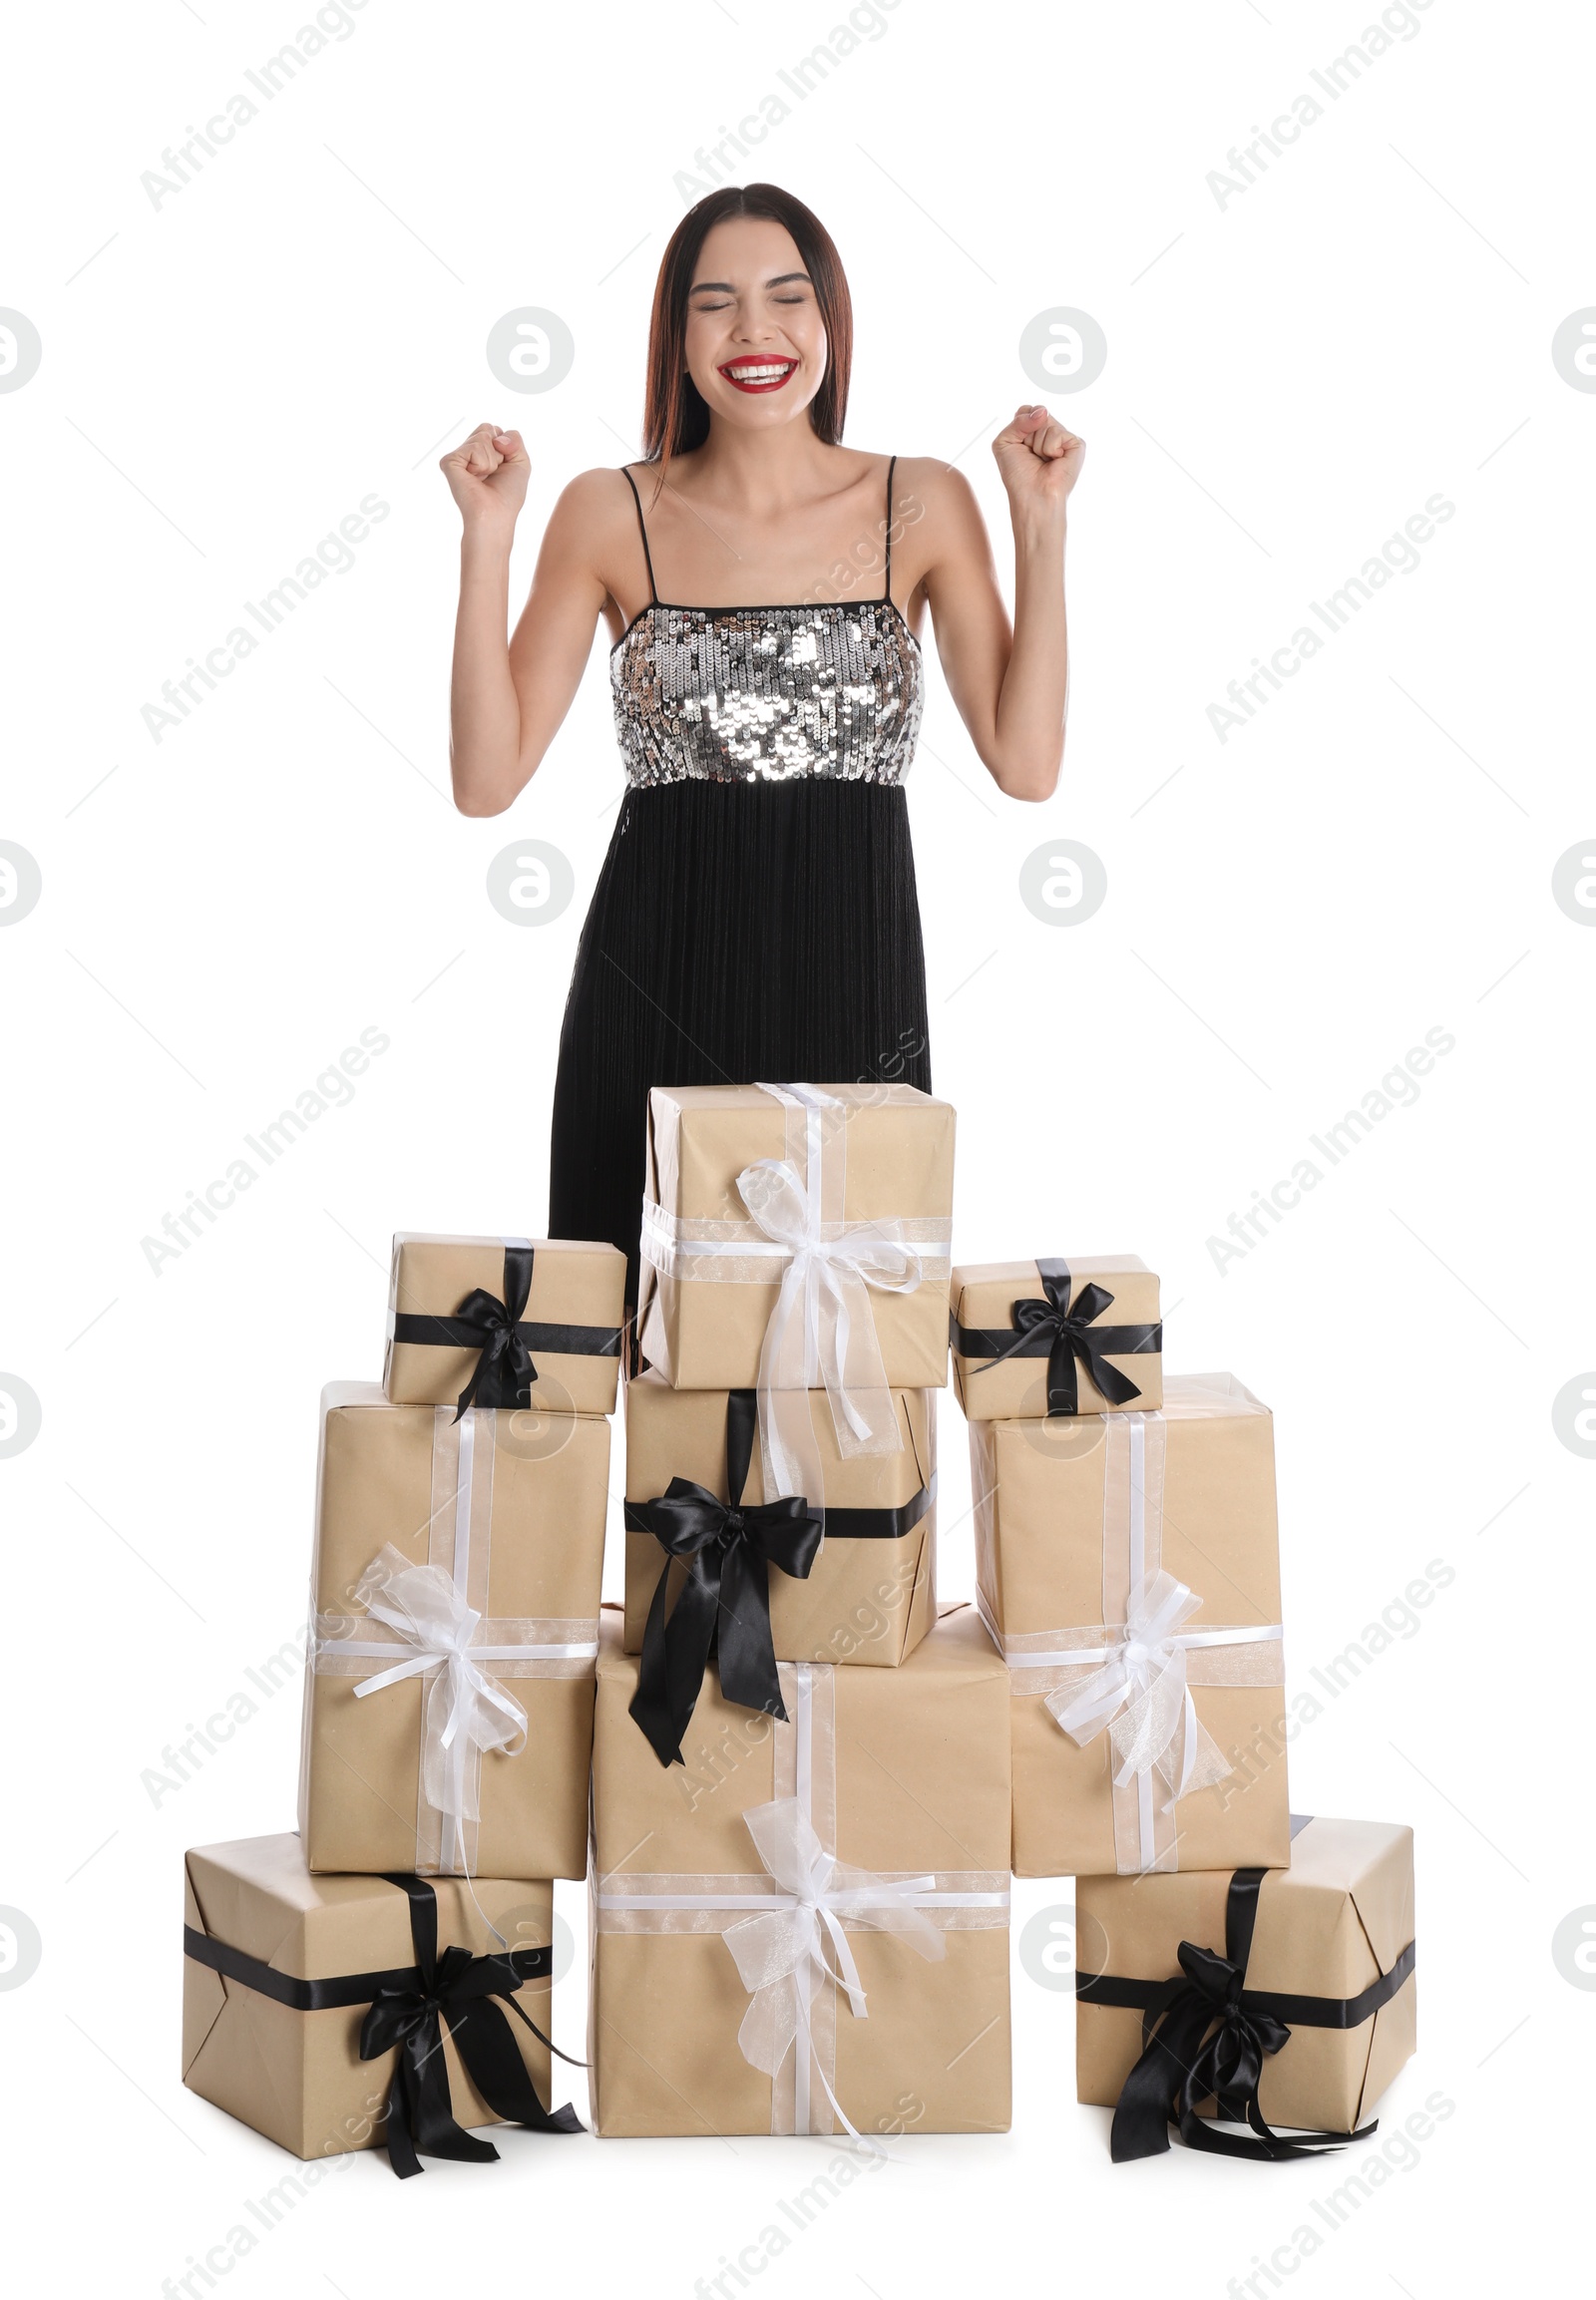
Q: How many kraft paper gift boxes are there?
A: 9